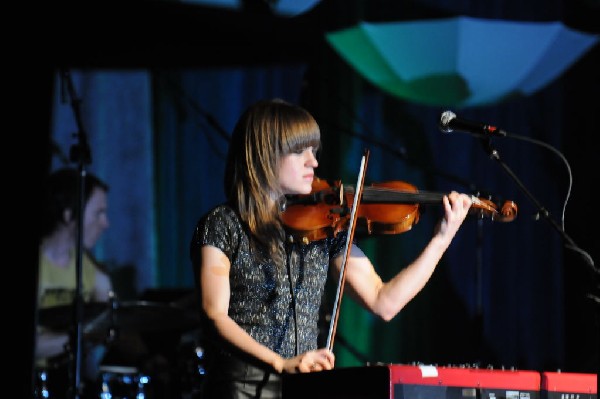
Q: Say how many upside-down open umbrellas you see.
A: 1